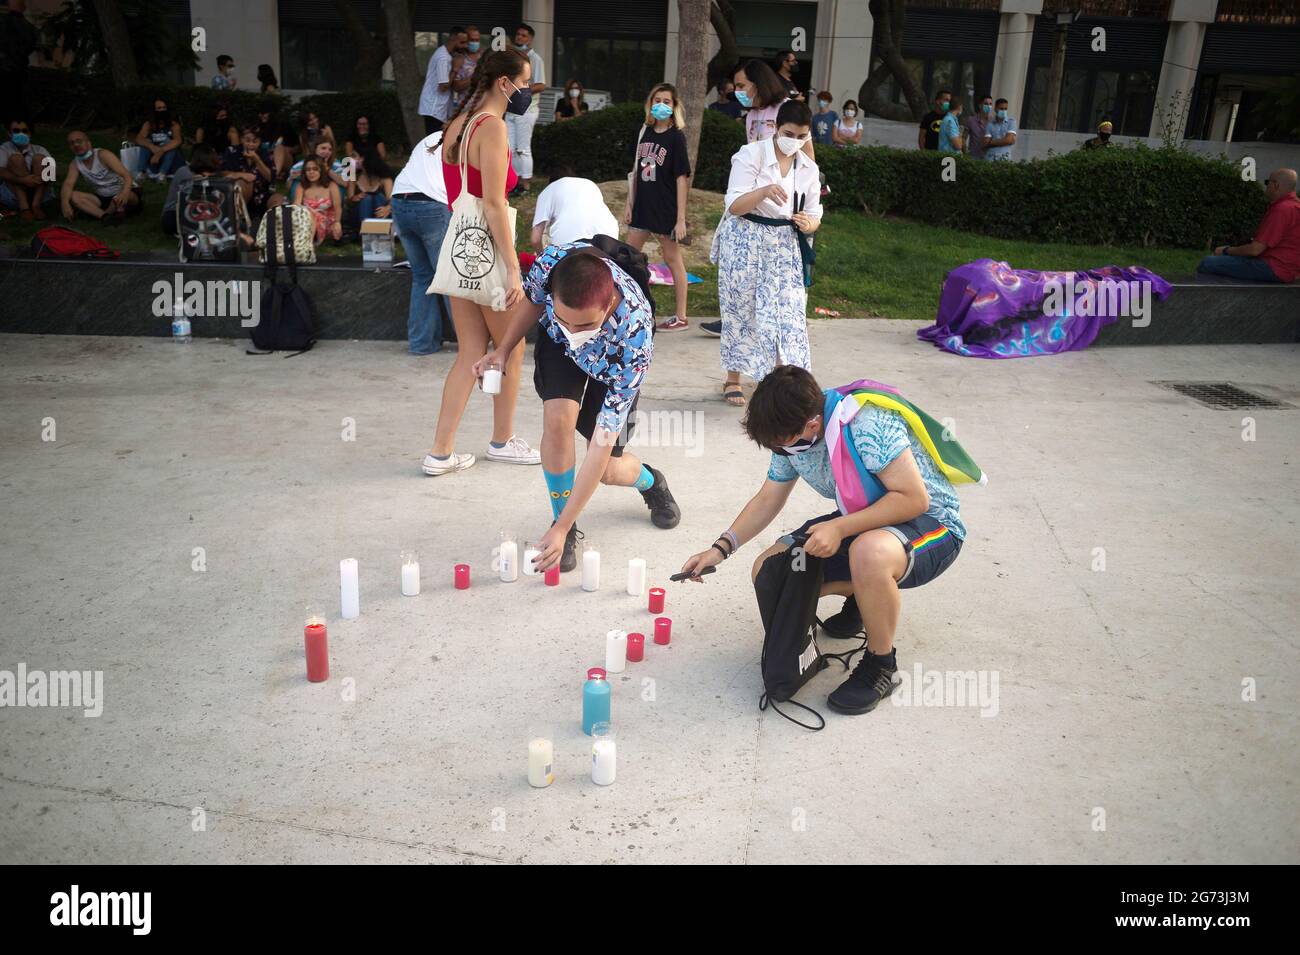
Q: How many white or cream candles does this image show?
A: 10